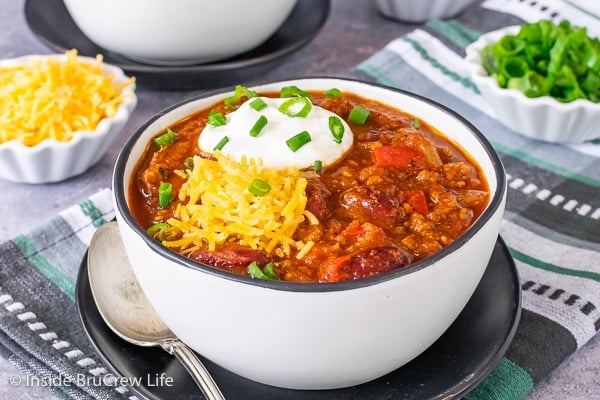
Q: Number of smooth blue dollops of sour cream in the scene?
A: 0